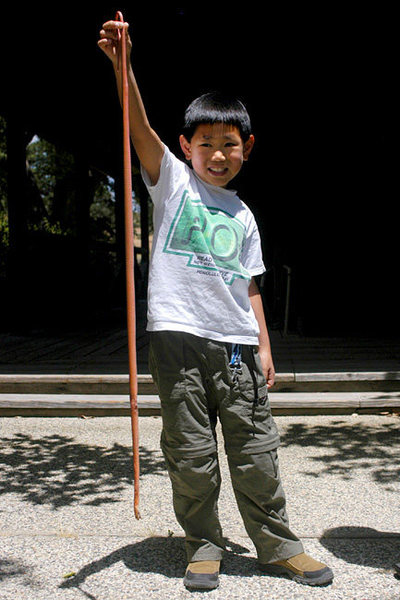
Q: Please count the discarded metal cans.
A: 0